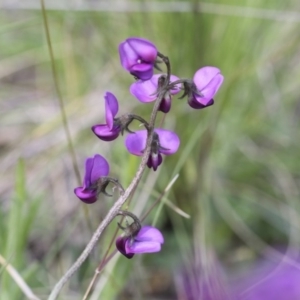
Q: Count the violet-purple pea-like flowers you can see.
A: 7